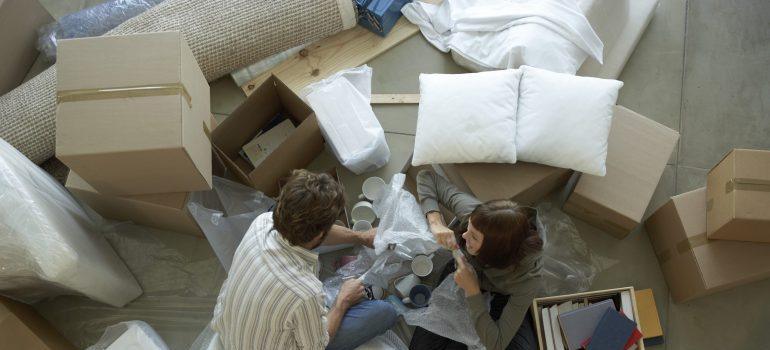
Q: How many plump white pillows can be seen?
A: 2